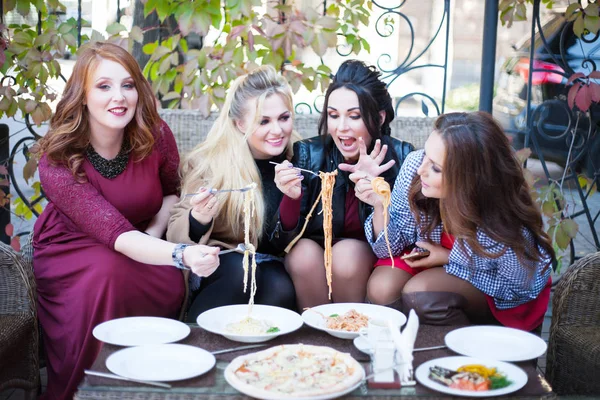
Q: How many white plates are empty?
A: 3